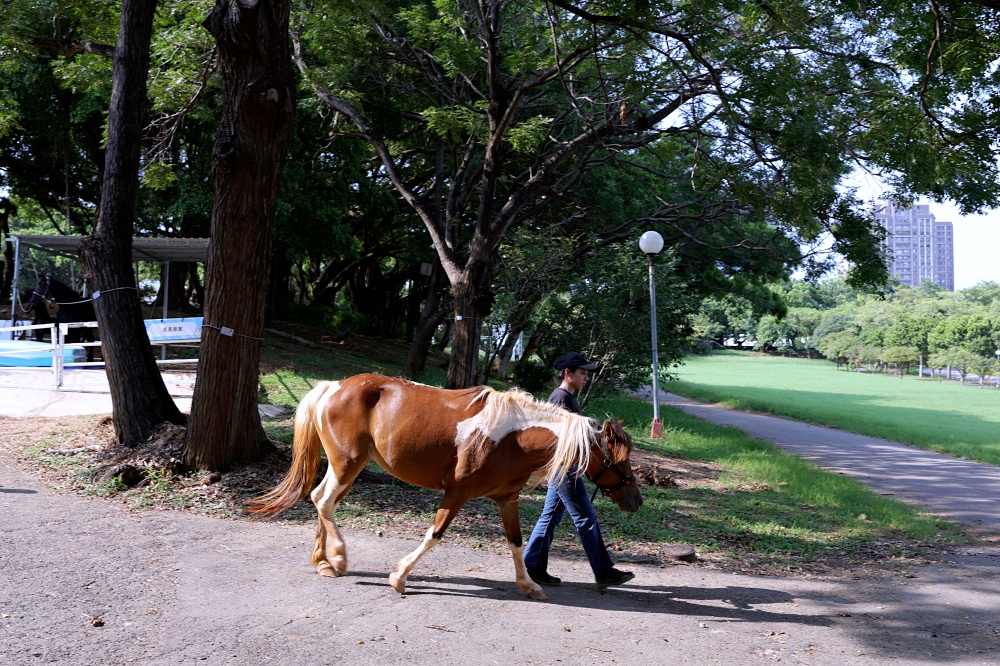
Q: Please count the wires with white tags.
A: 3